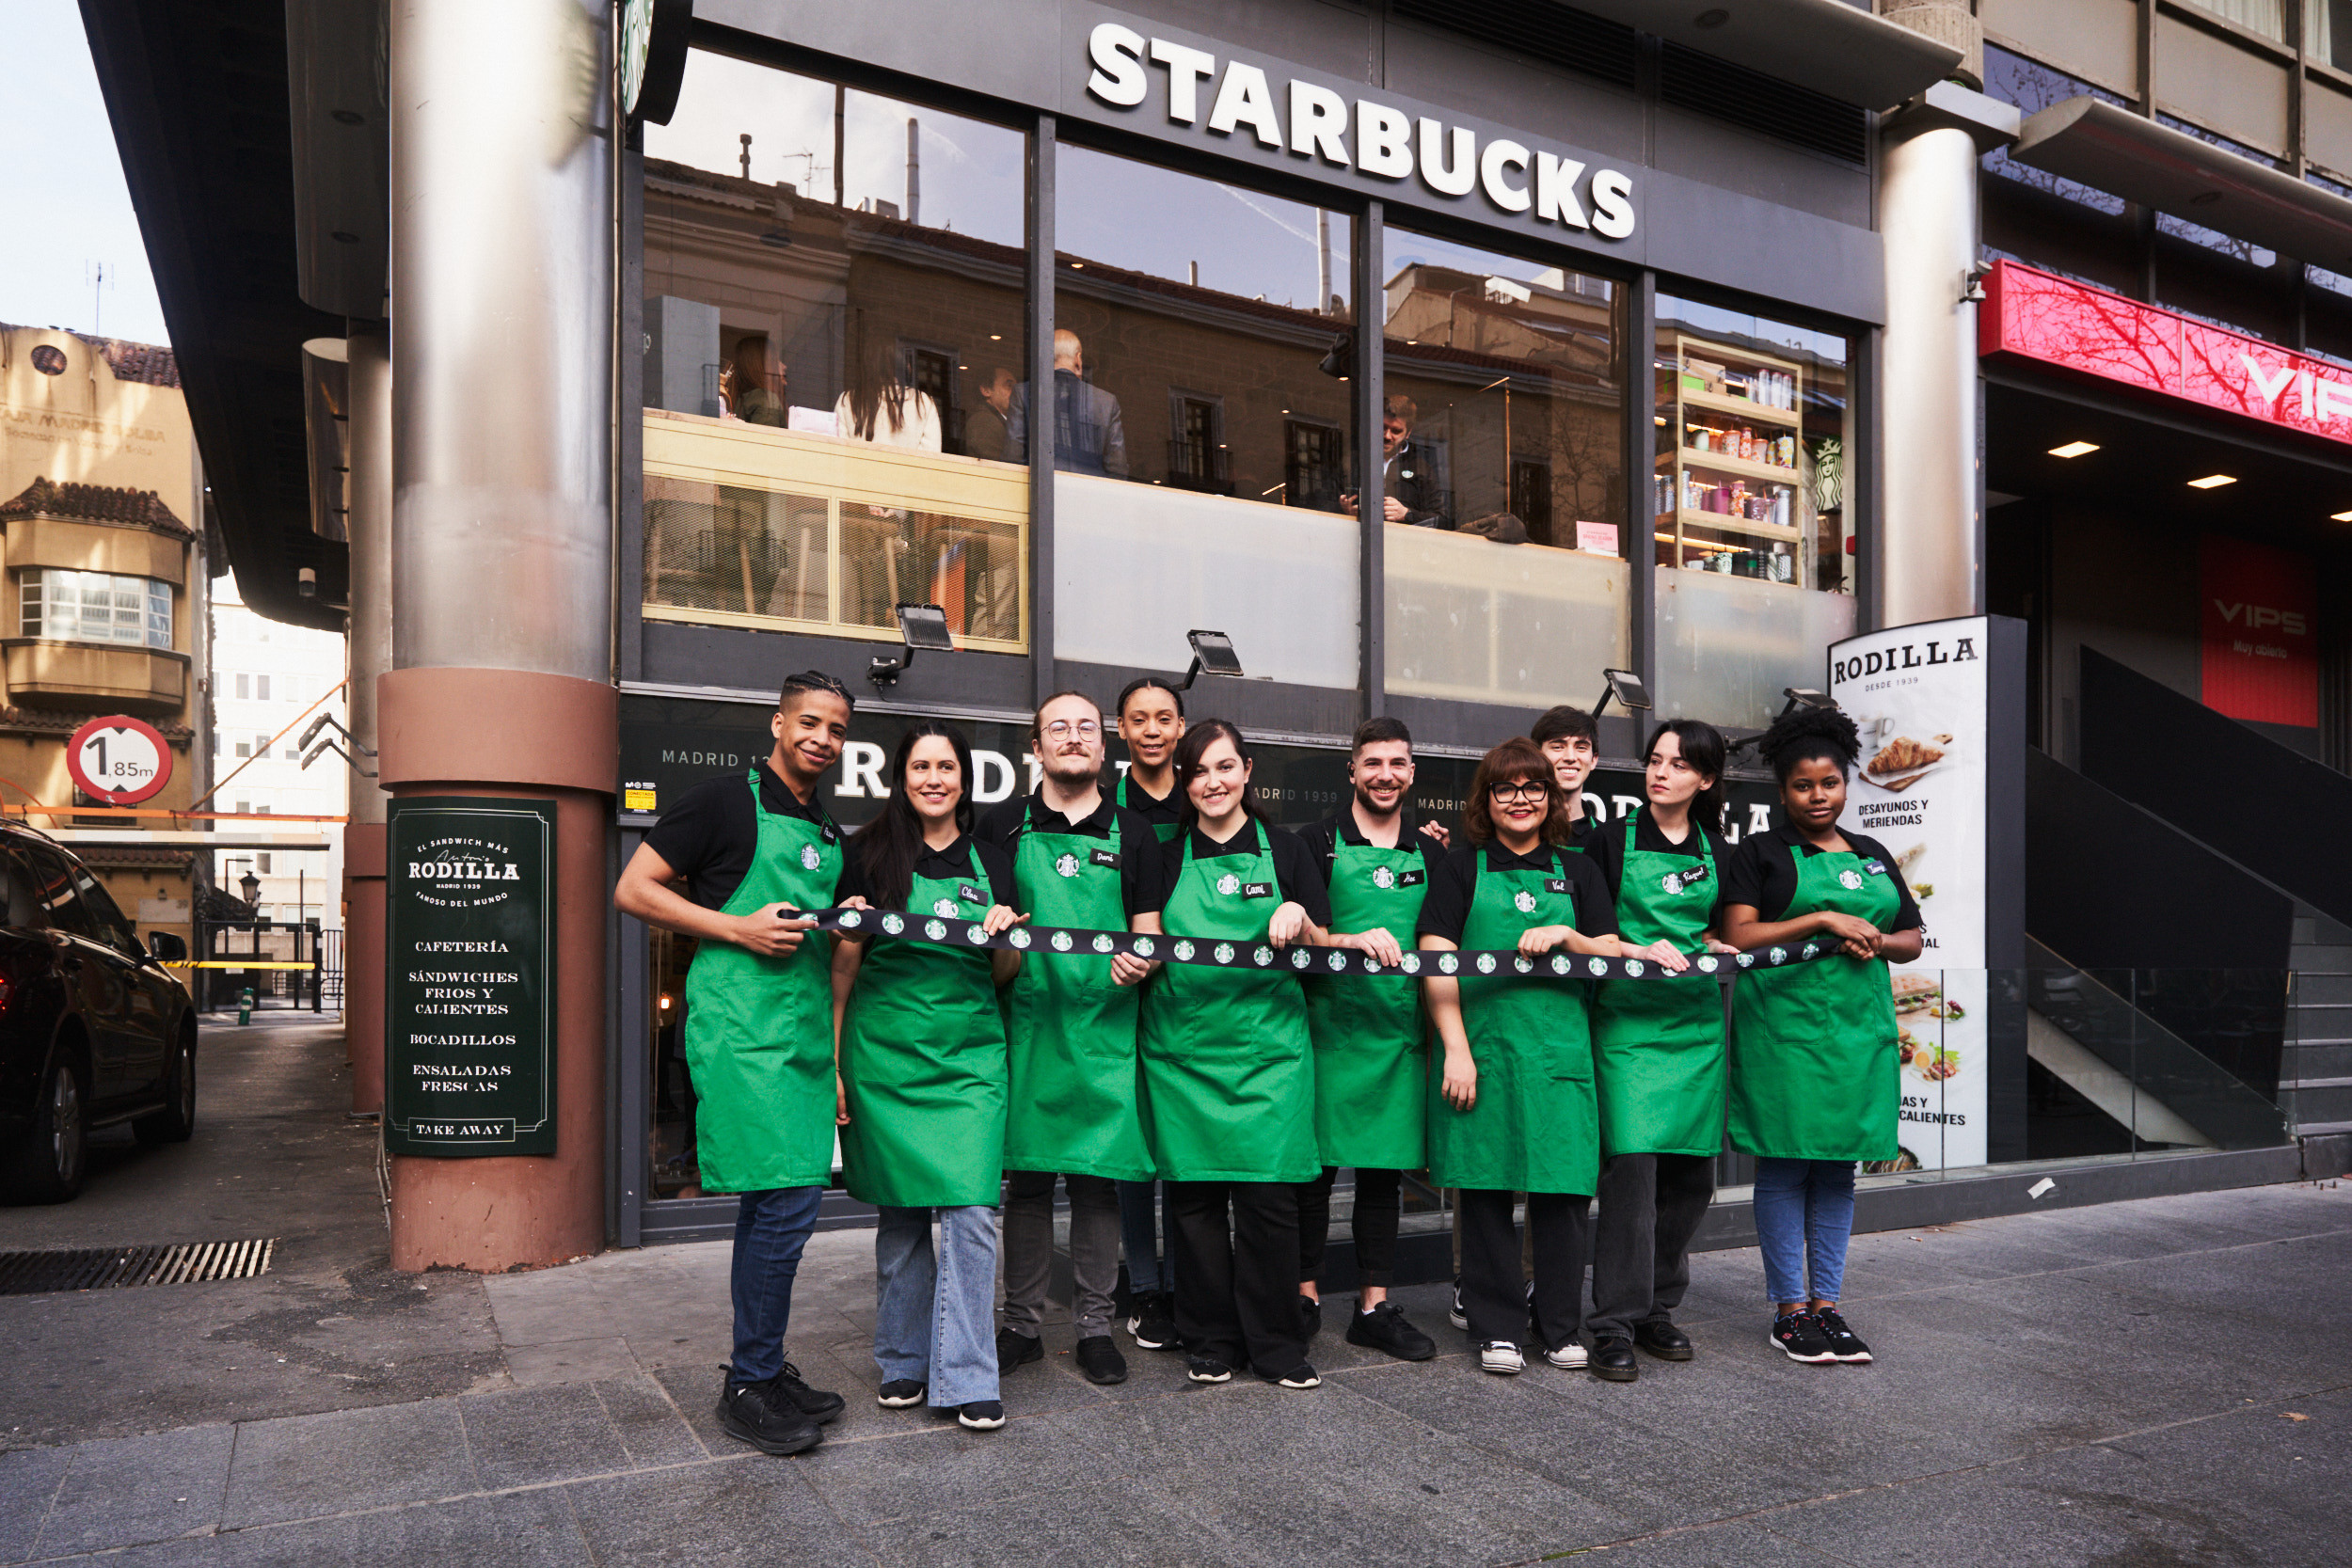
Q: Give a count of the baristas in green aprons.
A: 10